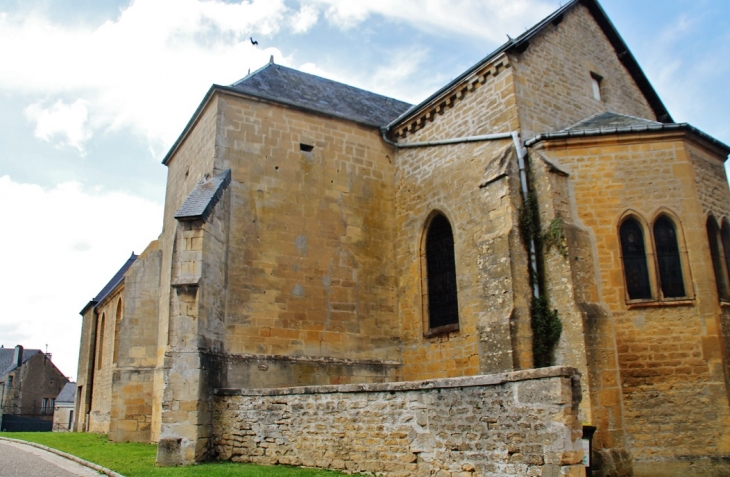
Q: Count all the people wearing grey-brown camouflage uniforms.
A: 0